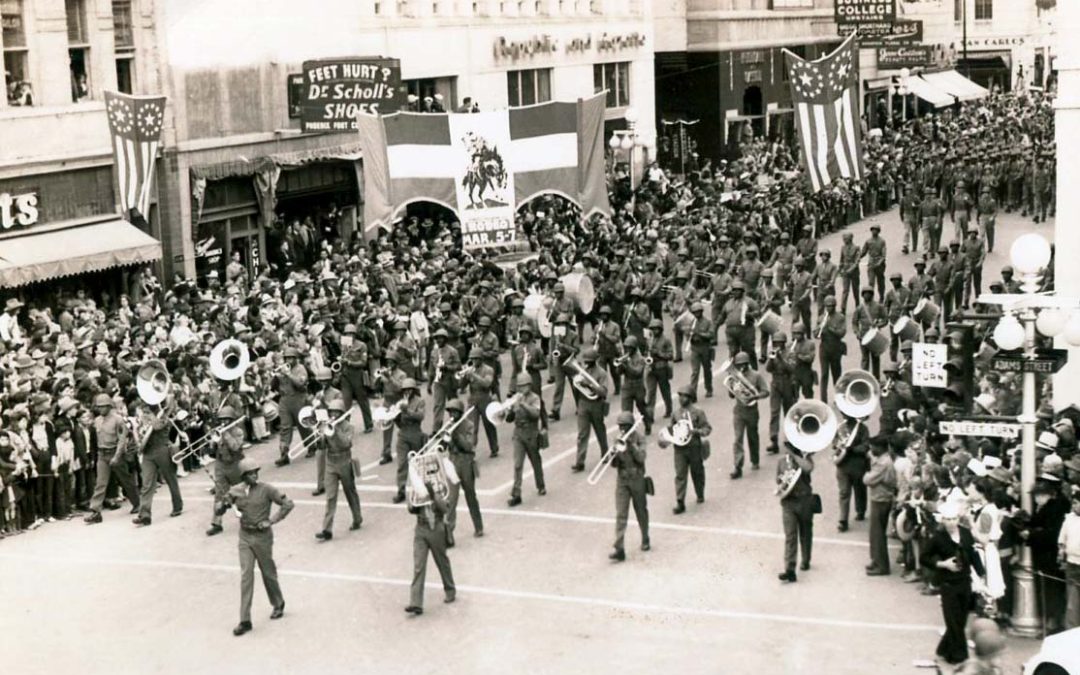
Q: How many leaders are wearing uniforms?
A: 1